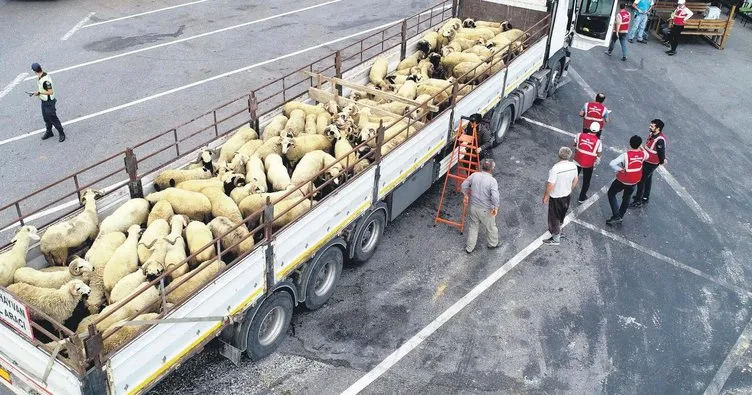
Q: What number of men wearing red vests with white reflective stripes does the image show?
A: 6